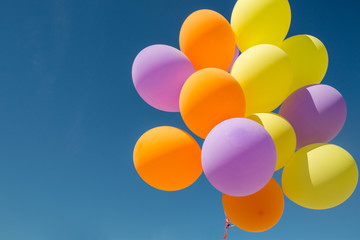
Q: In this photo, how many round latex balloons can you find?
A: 13